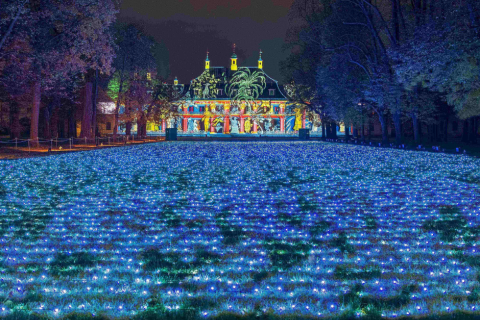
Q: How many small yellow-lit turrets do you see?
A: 3